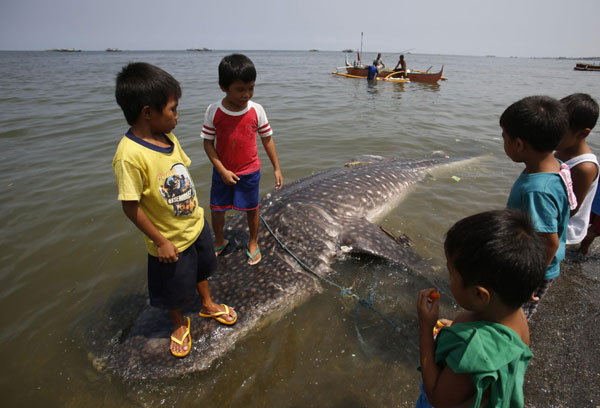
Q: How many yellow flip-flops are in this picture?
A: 2